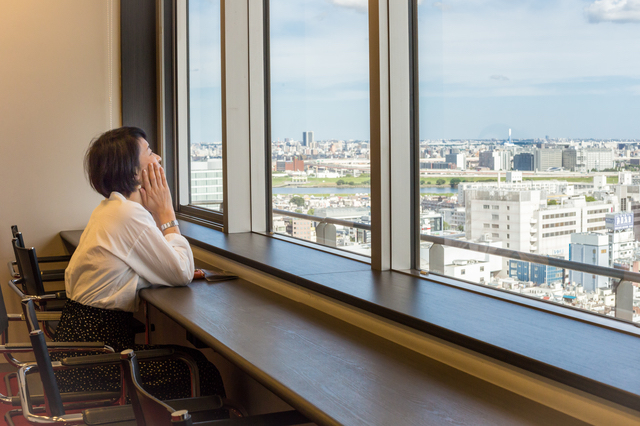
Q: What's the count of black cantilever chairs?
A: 5